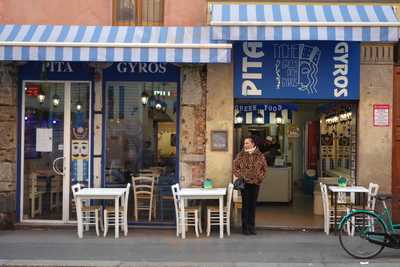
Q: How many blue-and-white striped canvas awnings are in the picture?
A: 2